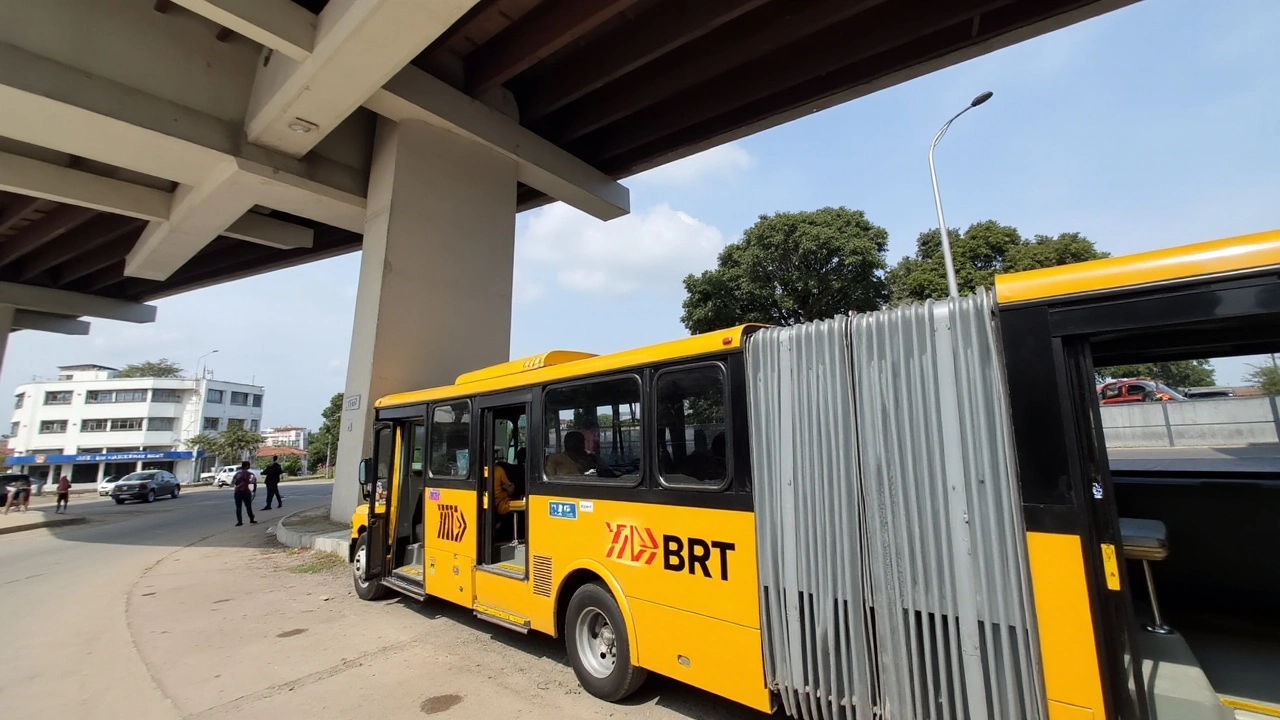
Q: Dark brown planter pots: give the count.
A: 0